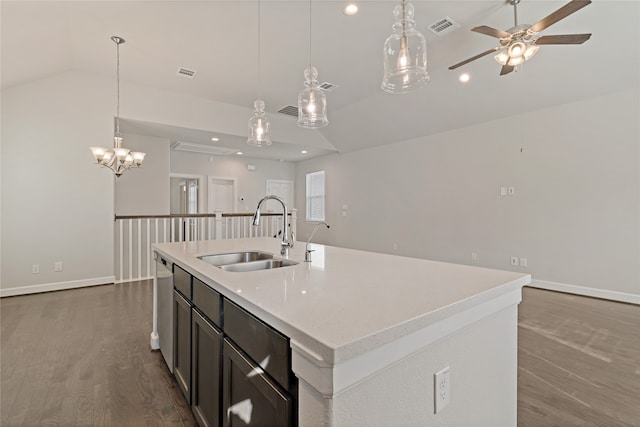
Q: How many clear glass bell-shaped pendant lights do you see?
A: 3